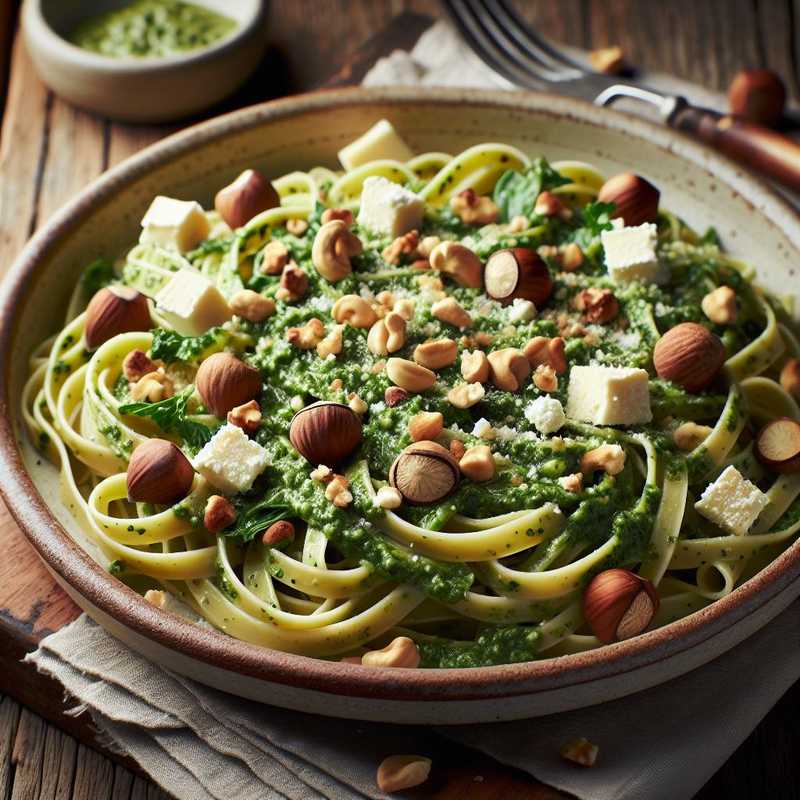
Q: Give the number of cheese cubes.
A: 8